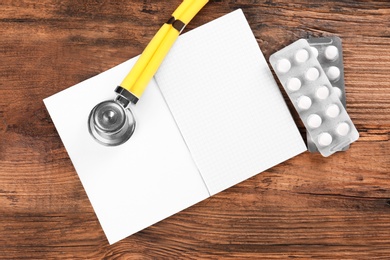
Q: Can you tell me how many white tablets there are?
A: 14